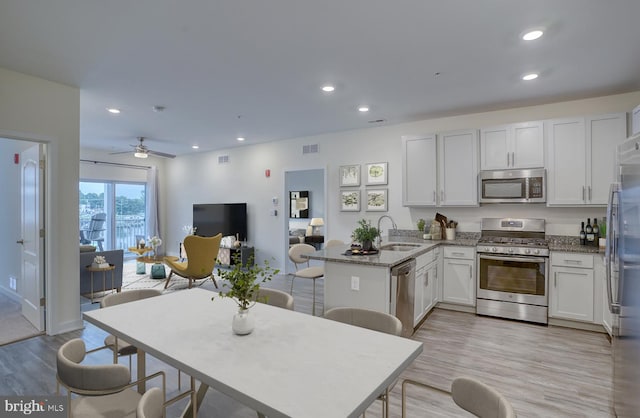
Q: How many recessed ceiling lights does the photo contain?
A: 7